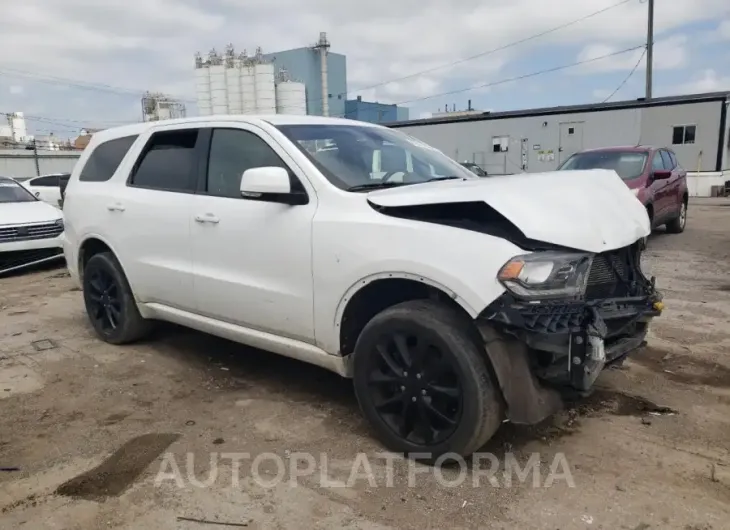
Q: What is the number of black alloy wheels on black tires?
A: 2